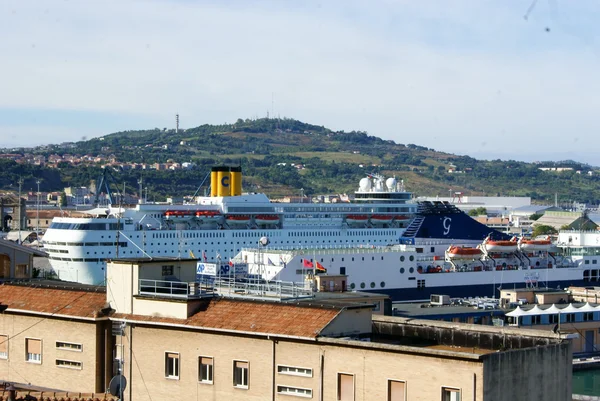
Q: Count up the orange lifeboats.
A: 10